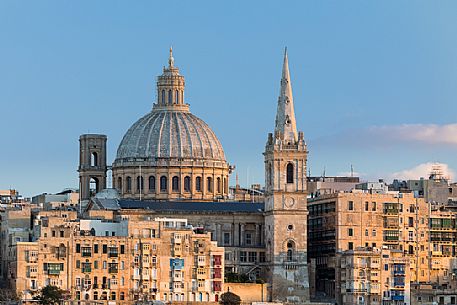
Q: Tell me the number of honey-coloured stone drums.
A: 1